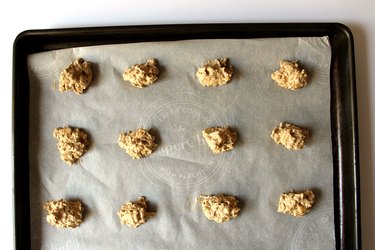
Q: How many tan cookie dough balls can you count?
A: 12